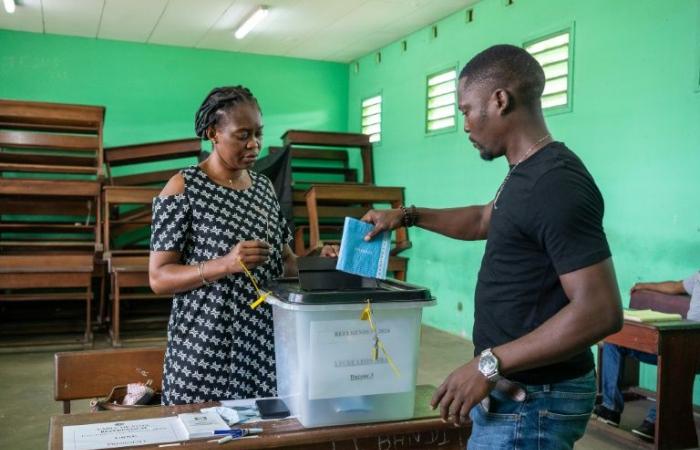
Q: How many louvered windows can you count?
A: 3